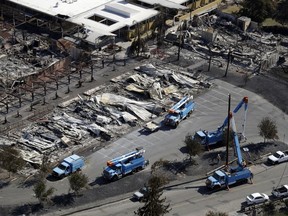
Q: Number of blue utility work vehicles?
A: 5